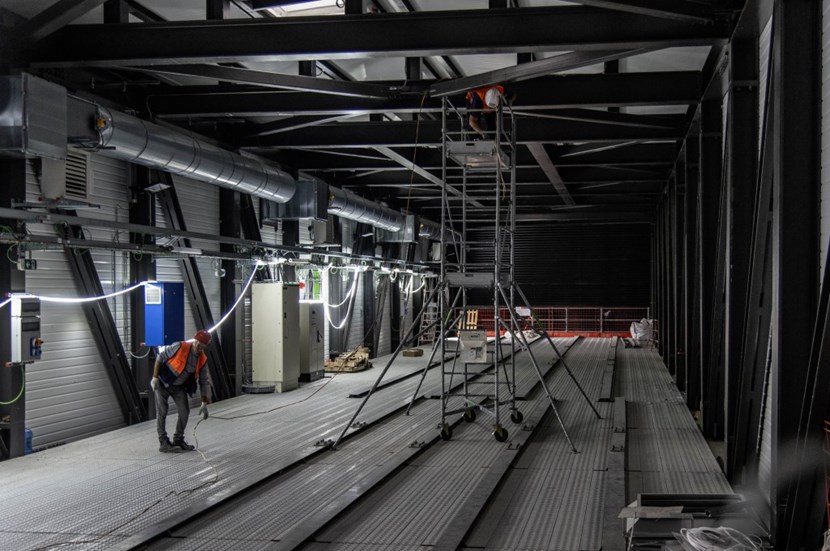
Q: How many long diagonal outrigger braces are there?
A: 4